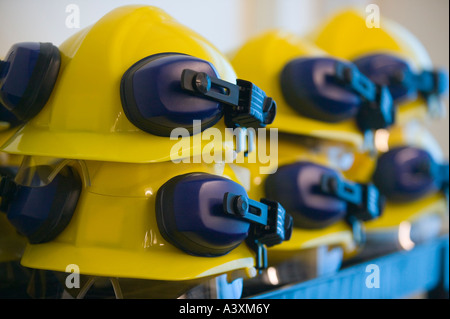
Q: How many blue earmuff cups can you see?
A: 8